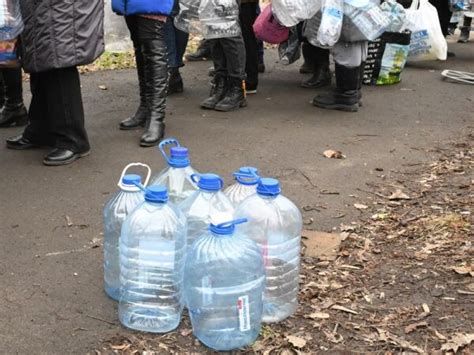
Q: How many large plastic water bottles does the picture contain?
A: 7